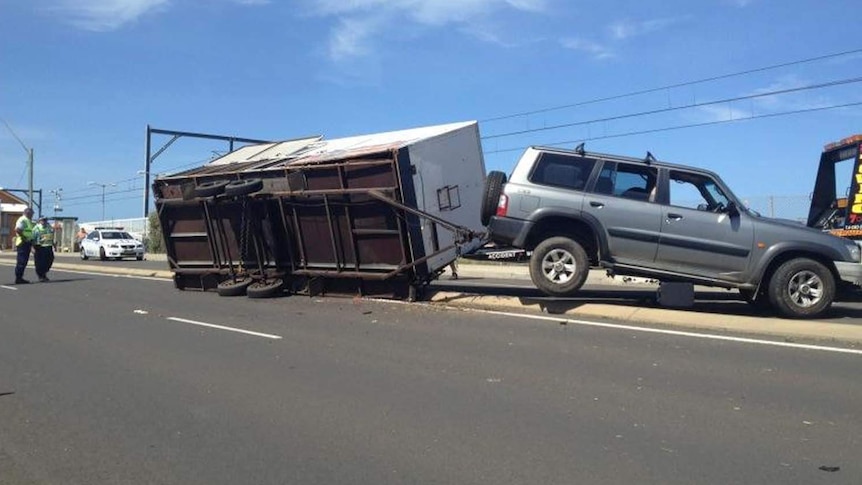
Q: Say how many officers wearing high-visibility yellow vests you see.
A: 2